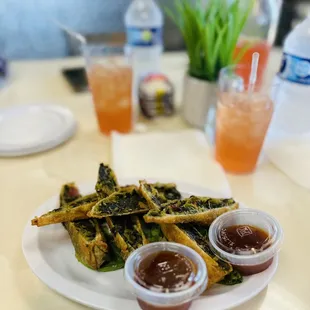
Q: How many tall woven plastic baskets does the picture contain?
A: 0